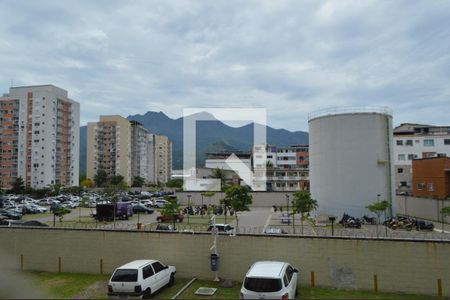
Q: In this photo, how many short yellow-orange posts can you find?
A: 6